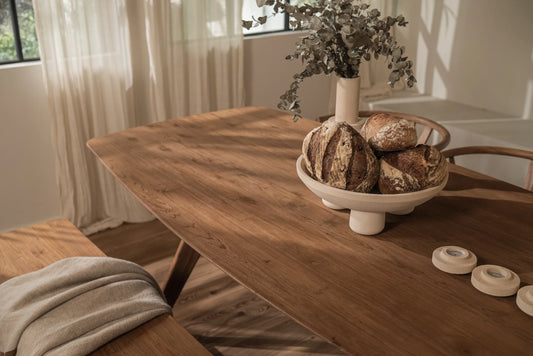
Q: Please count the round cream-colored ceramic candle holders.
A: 3